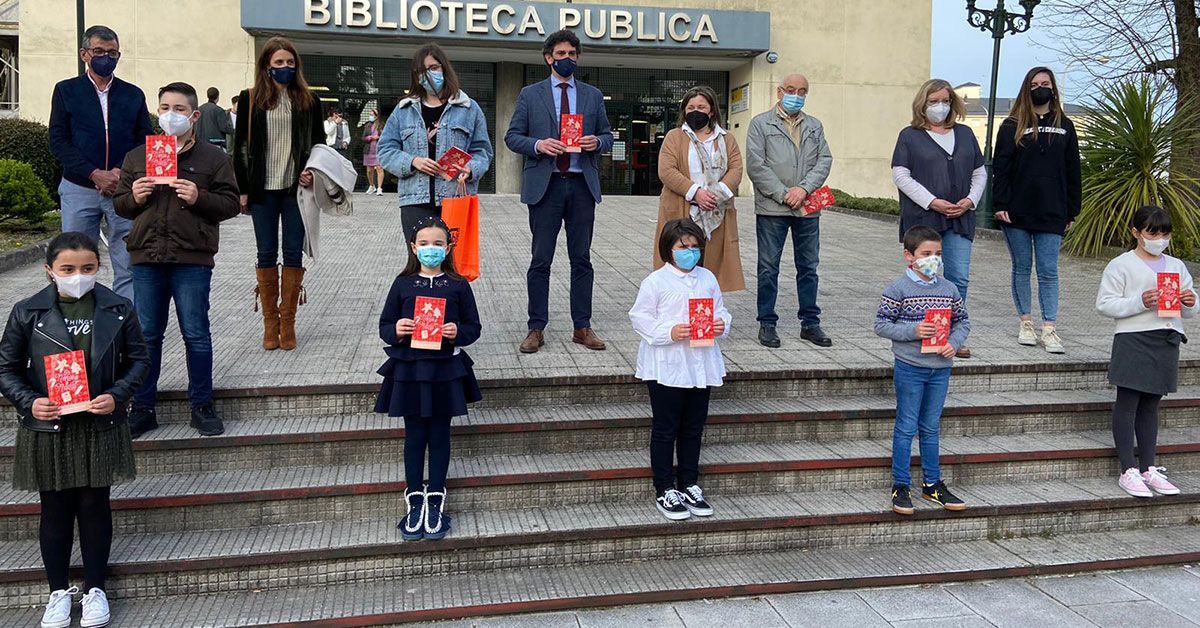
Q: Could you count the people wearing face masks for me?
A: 15